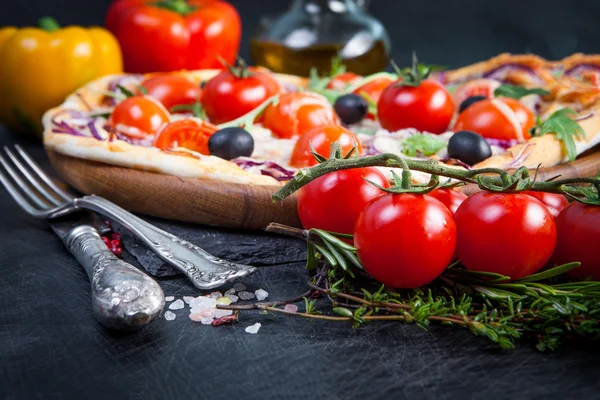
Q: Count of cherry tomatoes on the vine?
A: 6